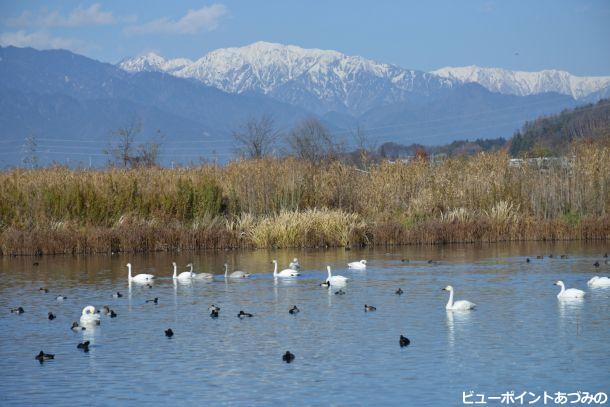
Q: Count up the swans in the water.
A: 12